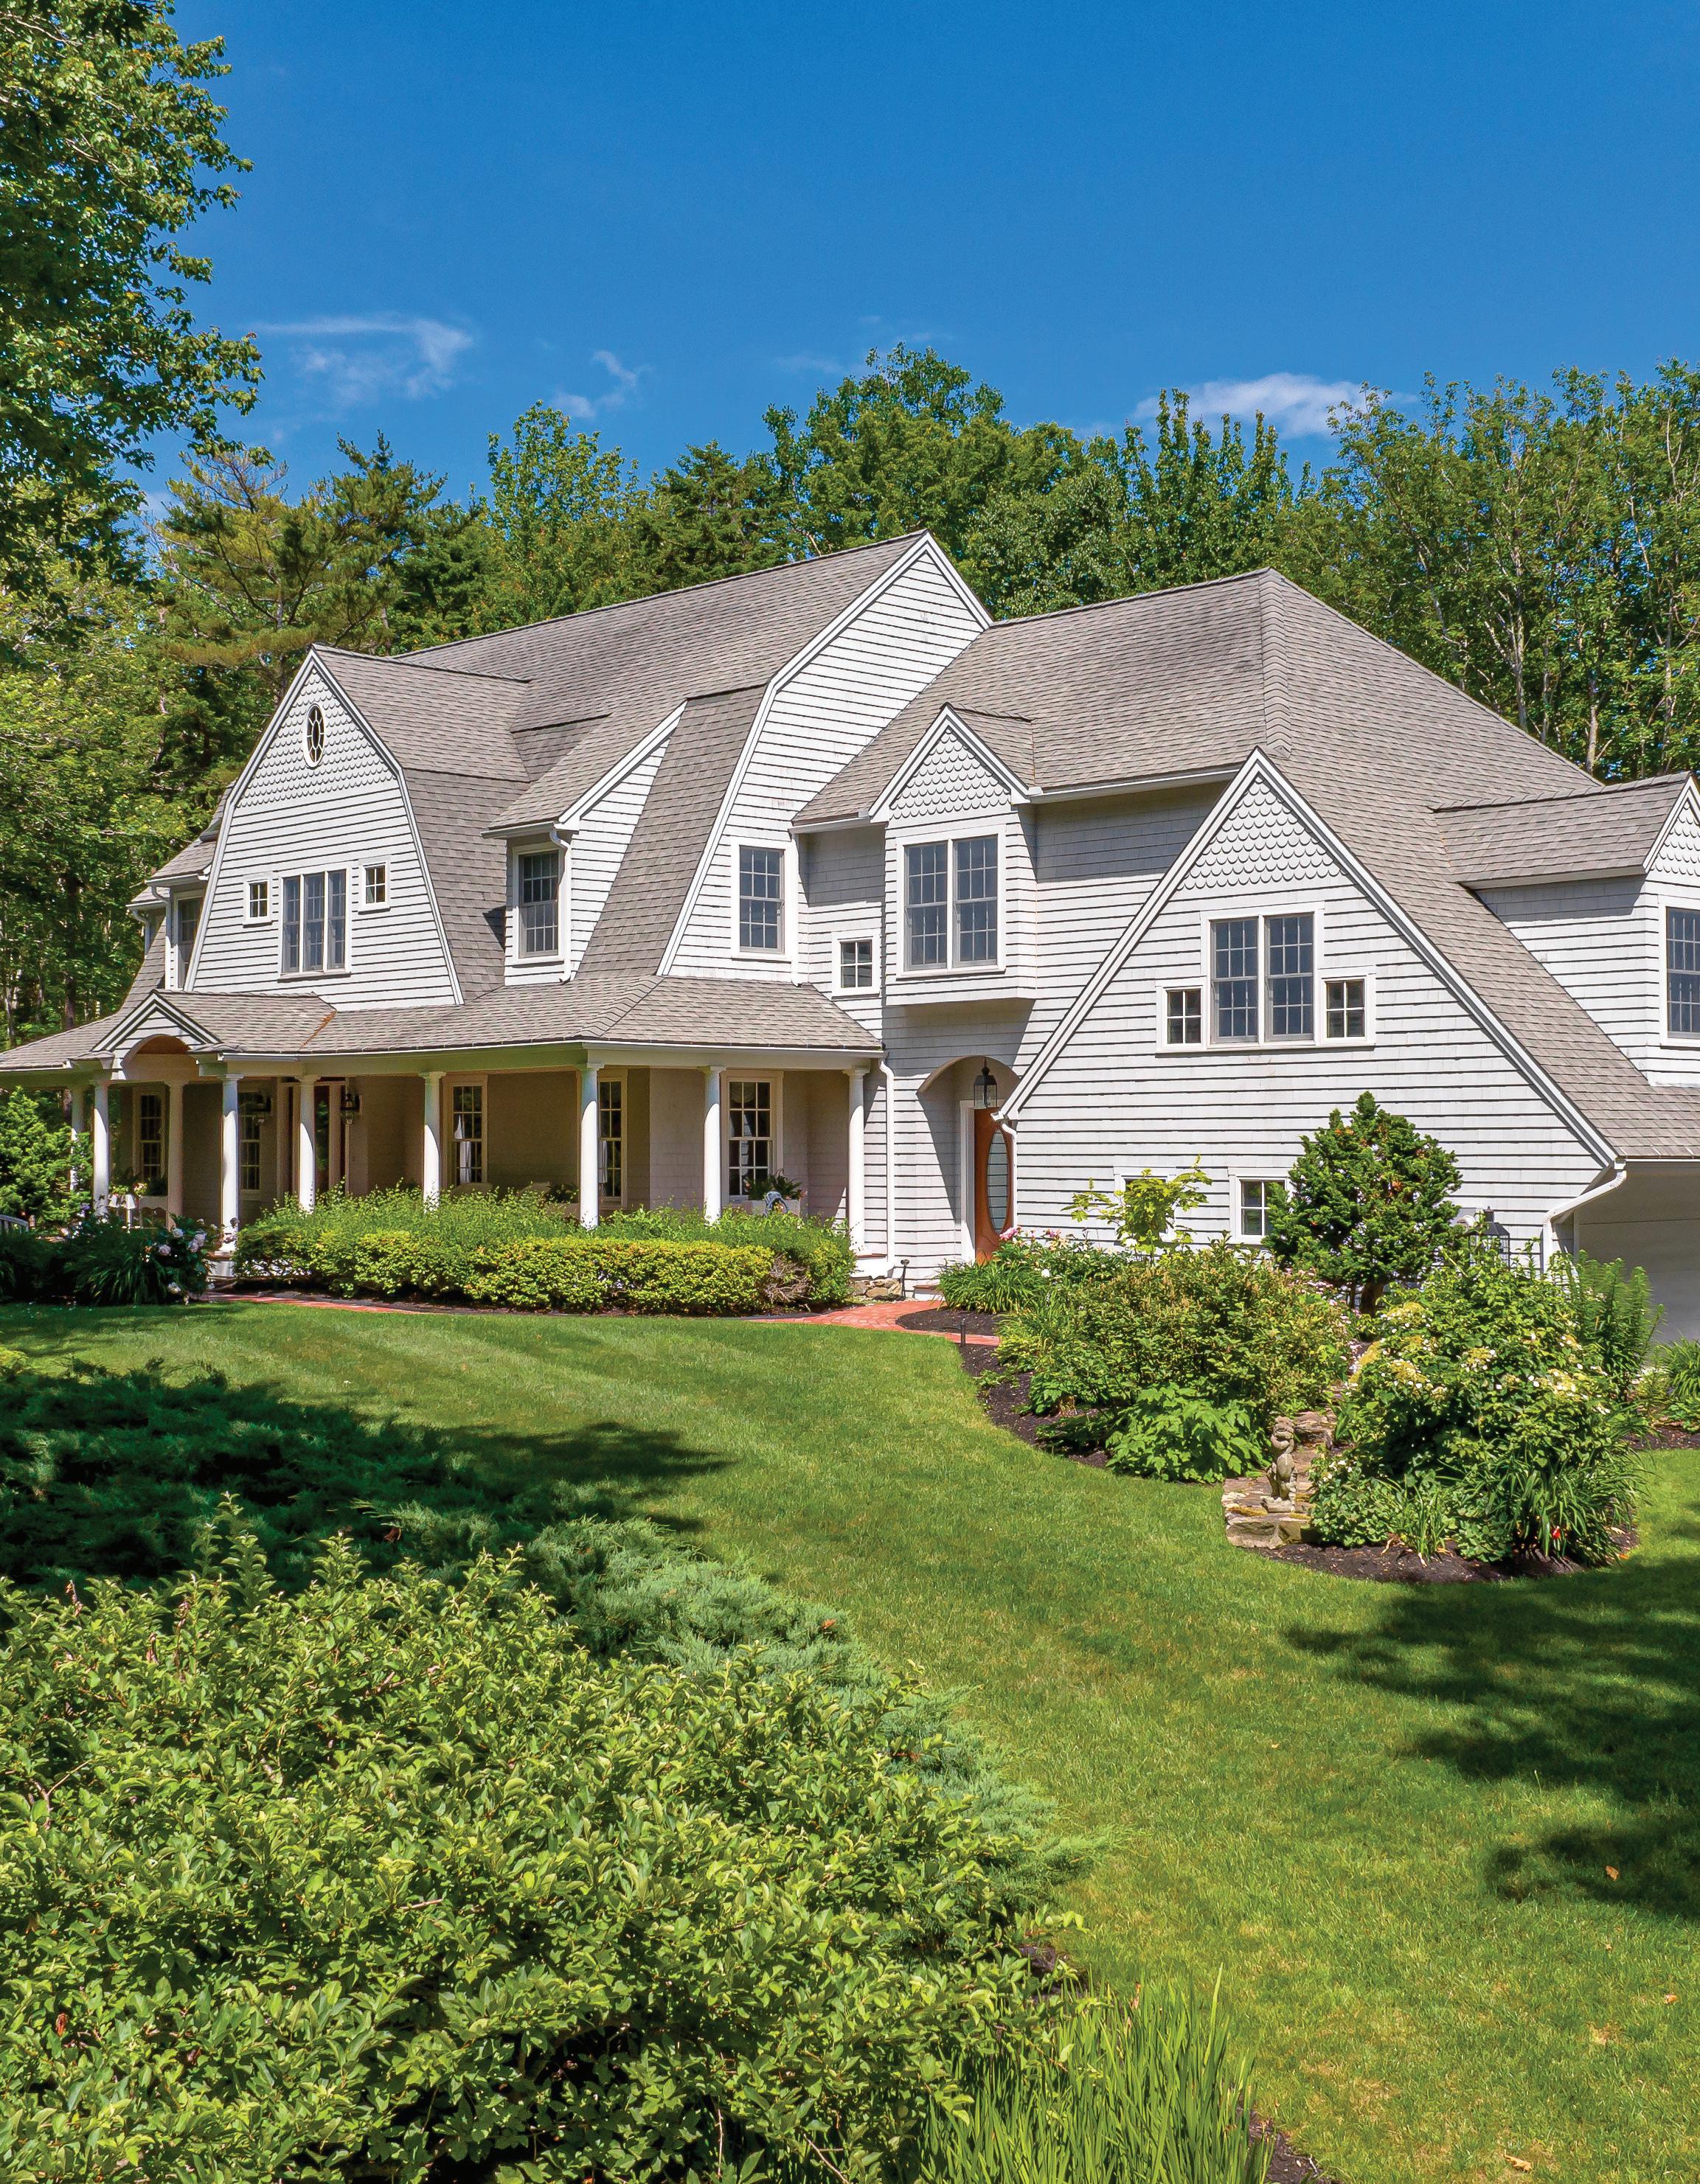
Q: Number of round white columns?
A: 9